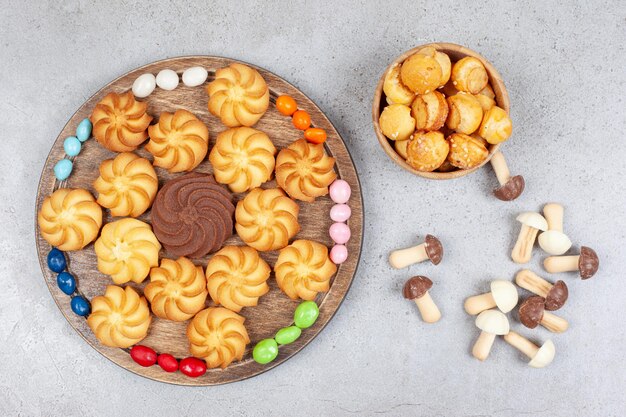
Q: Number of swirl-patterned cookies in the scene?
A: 15